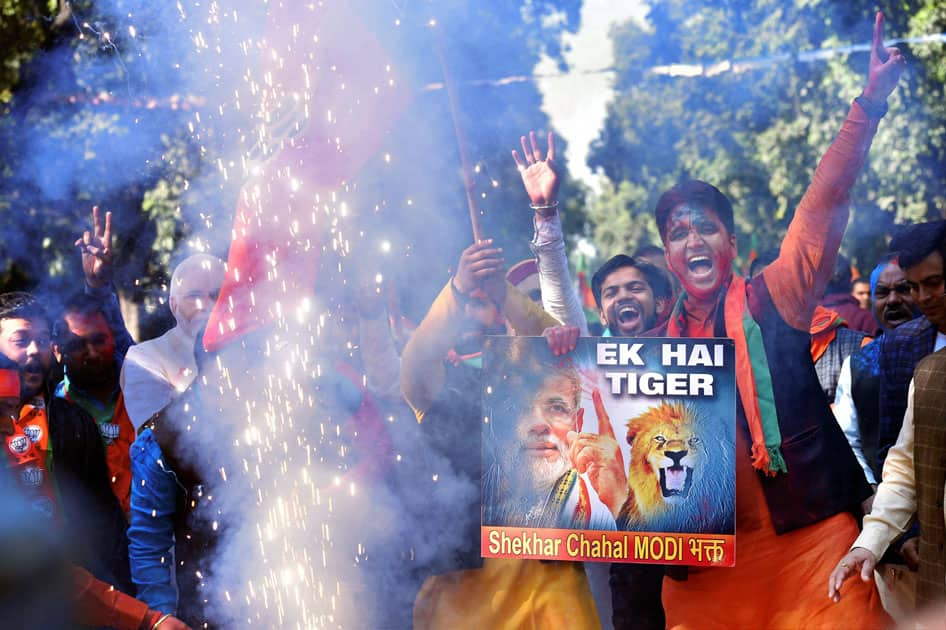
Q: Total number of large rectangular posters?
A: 1